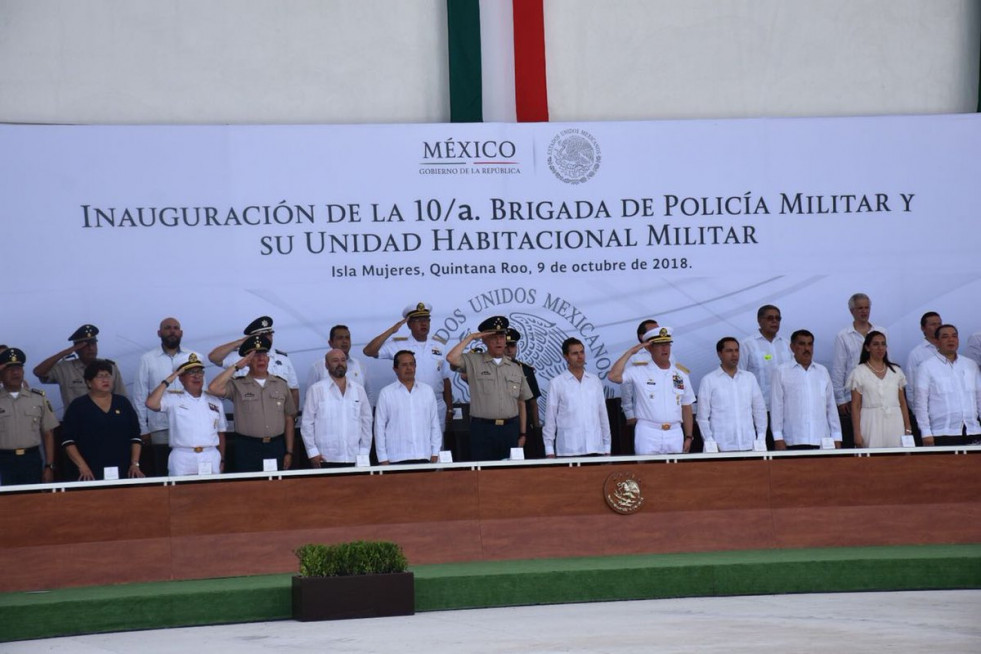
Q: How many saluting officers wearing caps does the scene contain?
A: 8